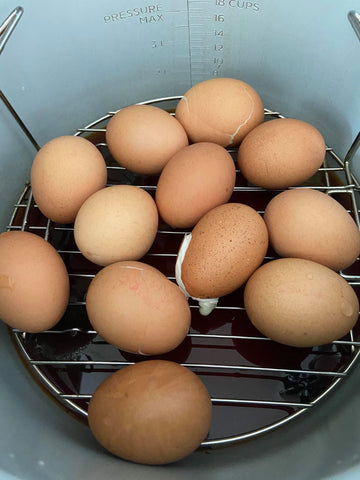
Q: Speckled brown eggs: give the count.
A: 1